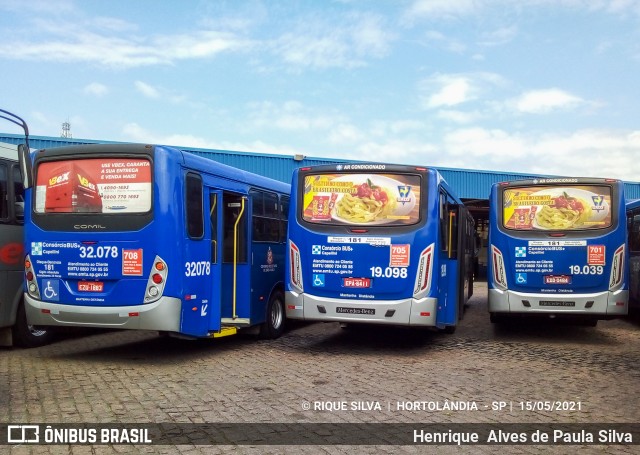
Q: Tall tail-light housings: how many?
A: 6